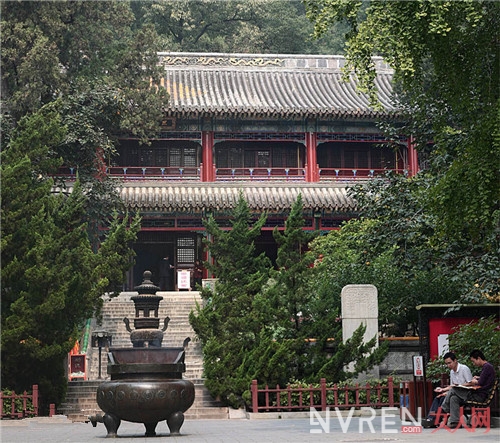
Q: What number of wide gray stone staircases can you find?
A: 1